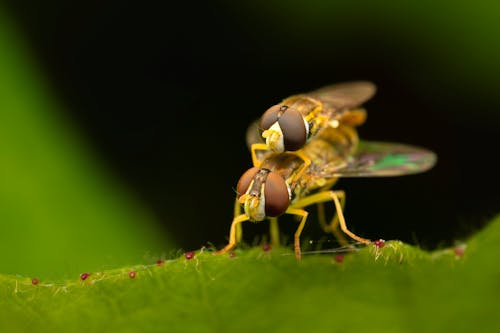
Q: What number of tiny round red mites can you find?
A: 10